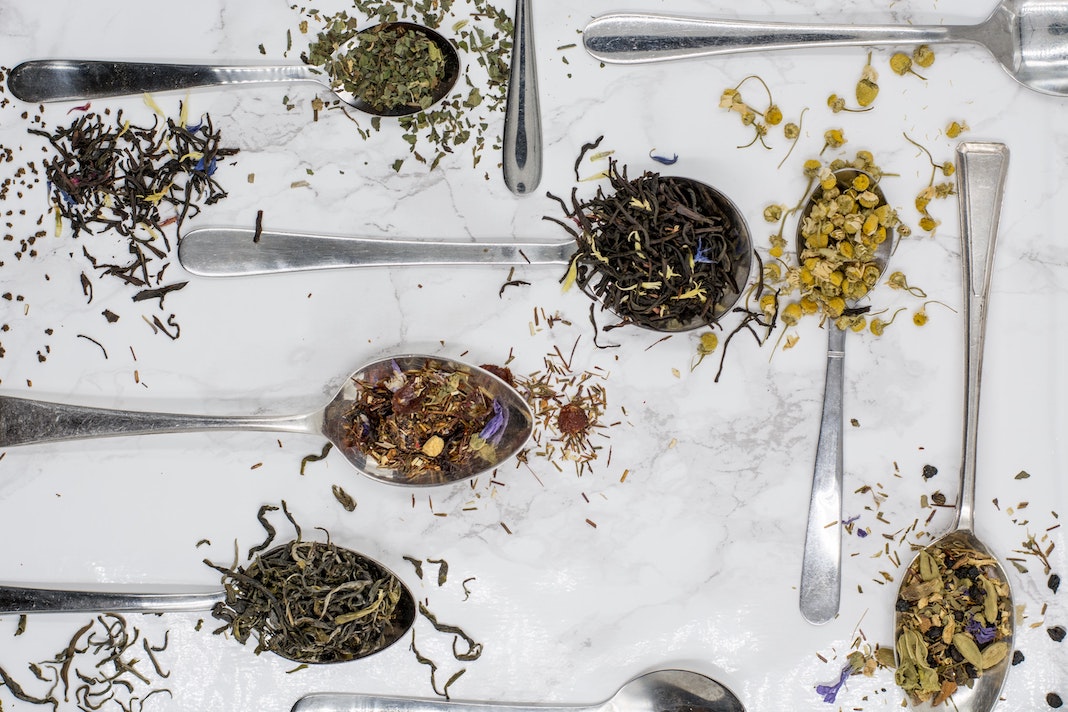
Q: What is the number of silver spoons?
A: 9